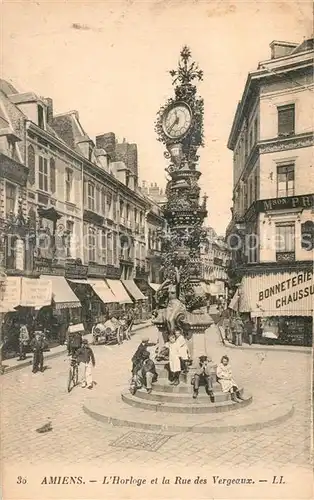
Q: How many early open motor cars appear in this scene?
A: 1